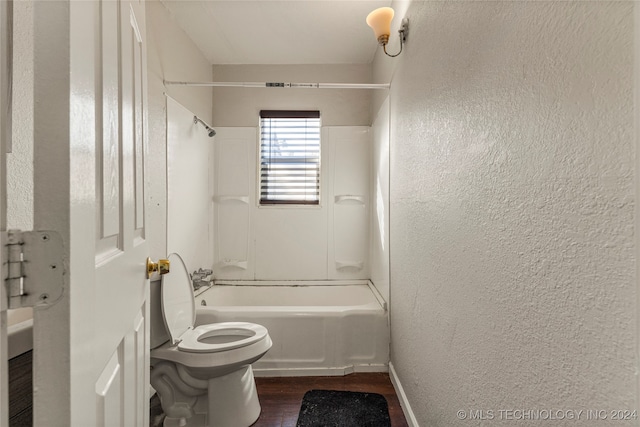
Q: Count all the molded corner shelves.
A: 4